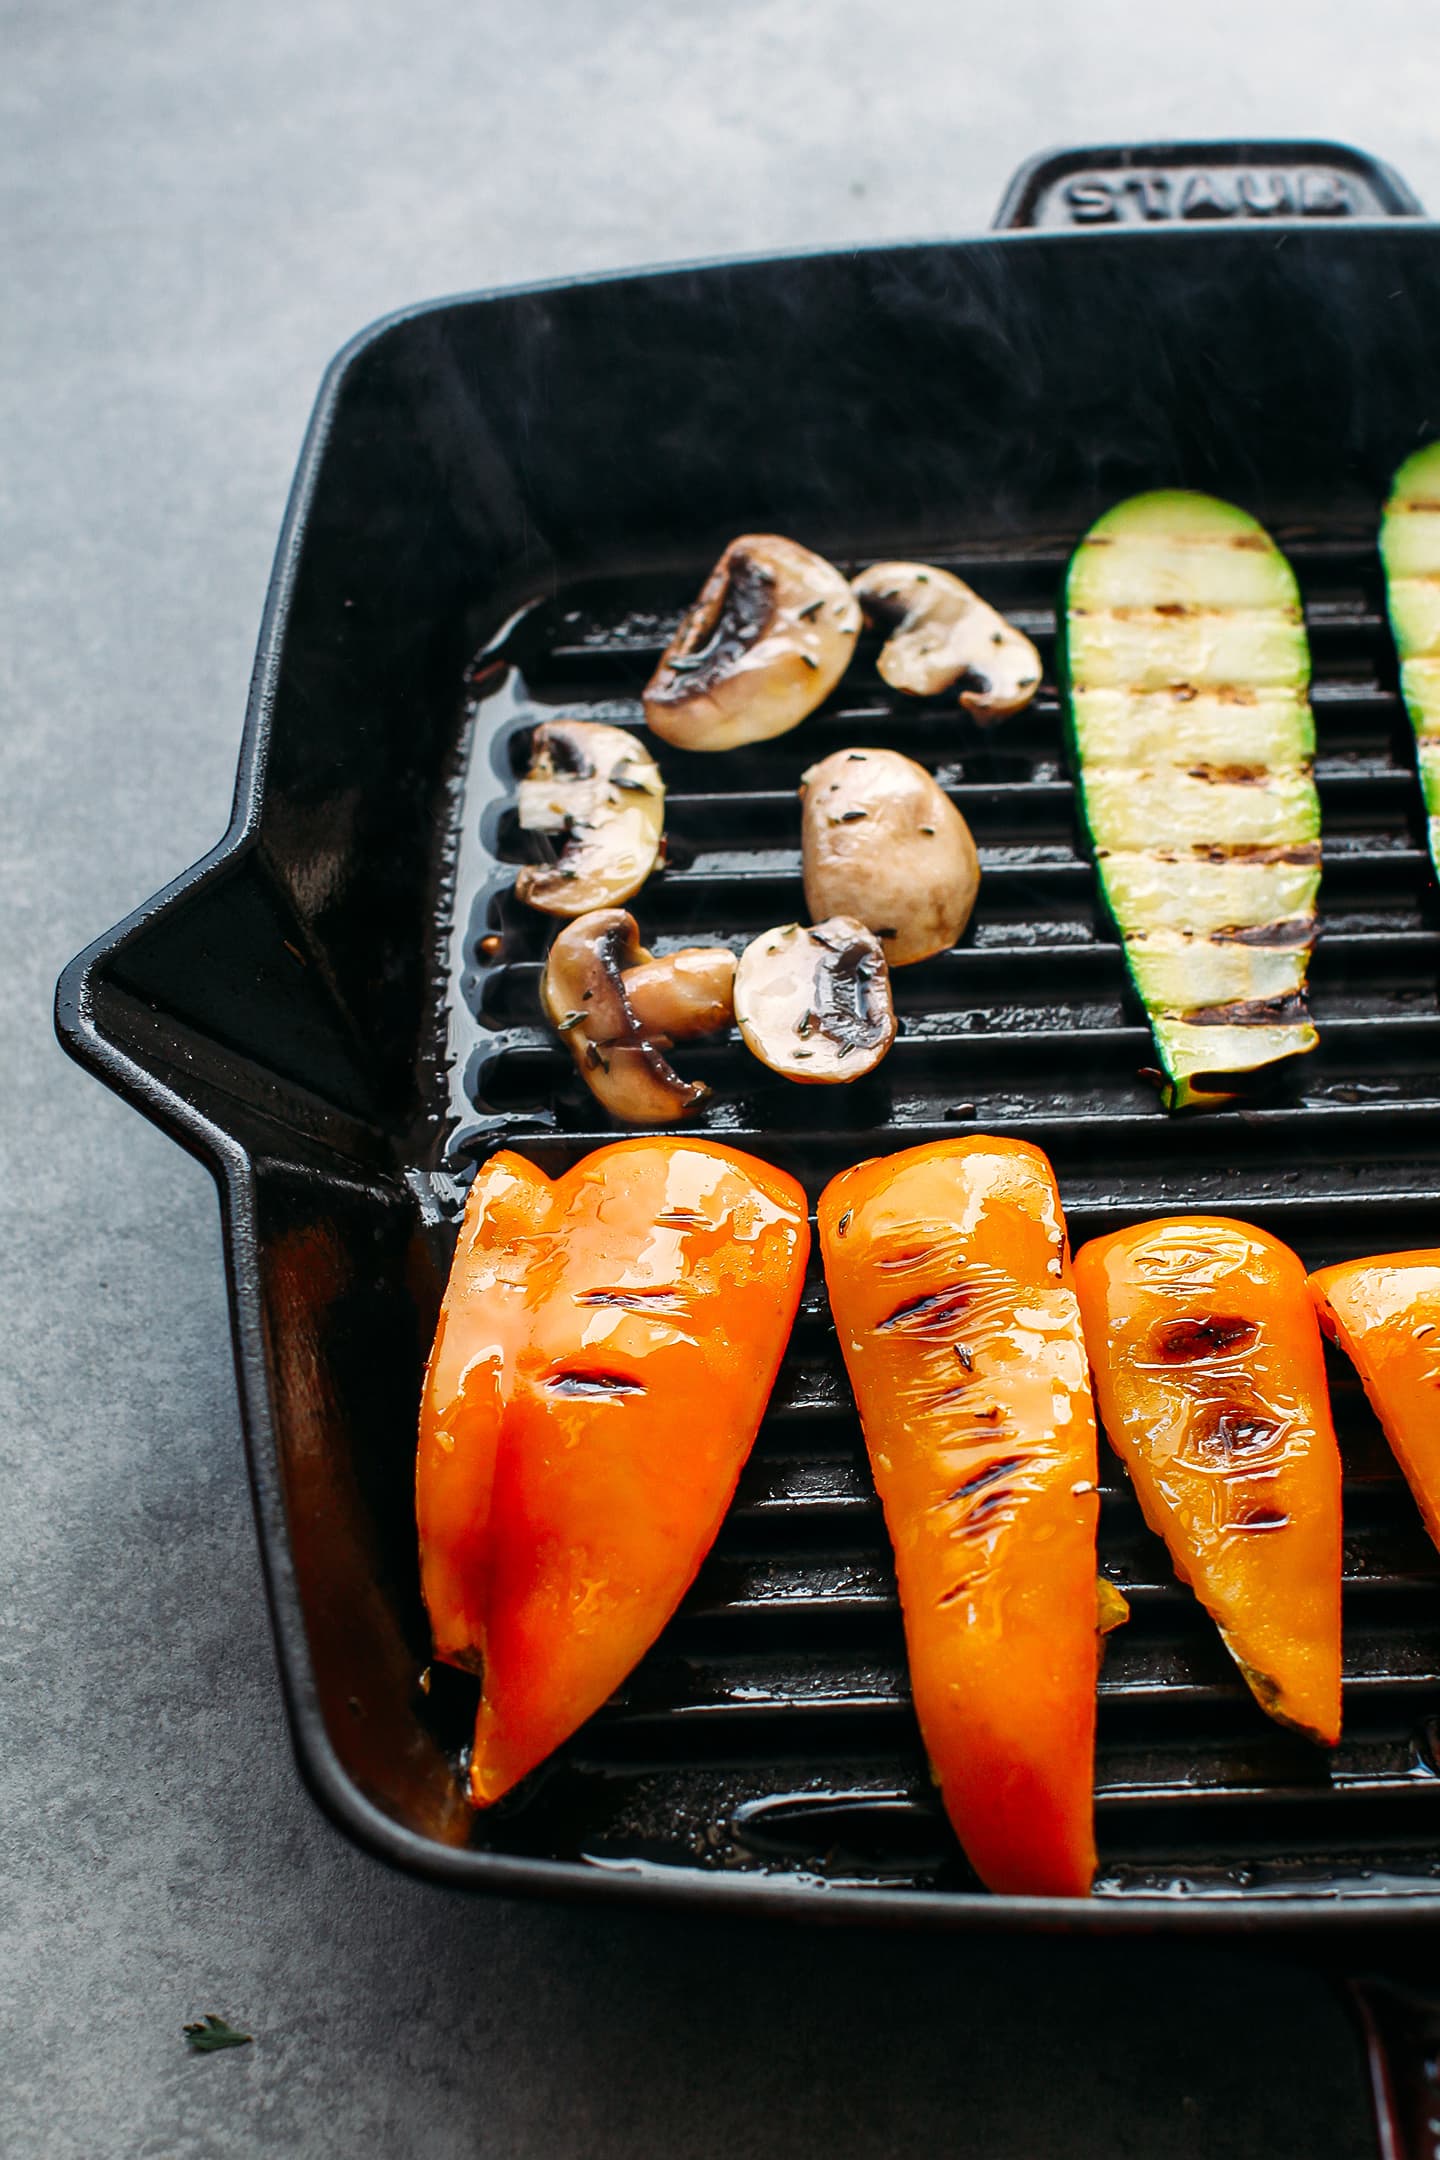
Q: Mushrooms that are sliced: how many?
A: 6